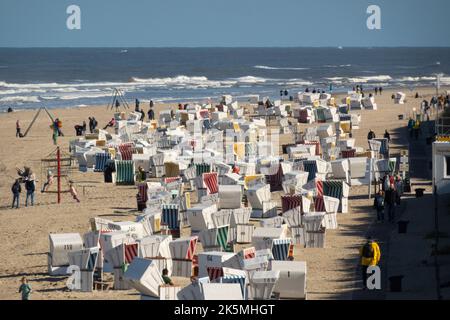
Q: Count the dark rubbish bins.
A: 3